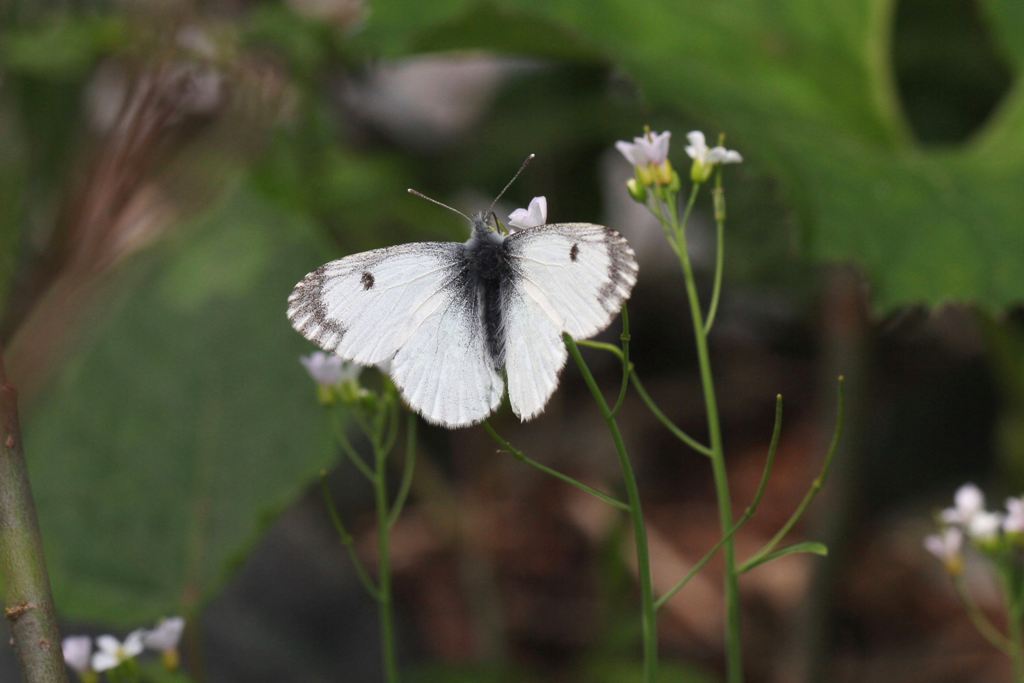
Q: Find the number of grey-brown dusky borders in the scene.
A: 2